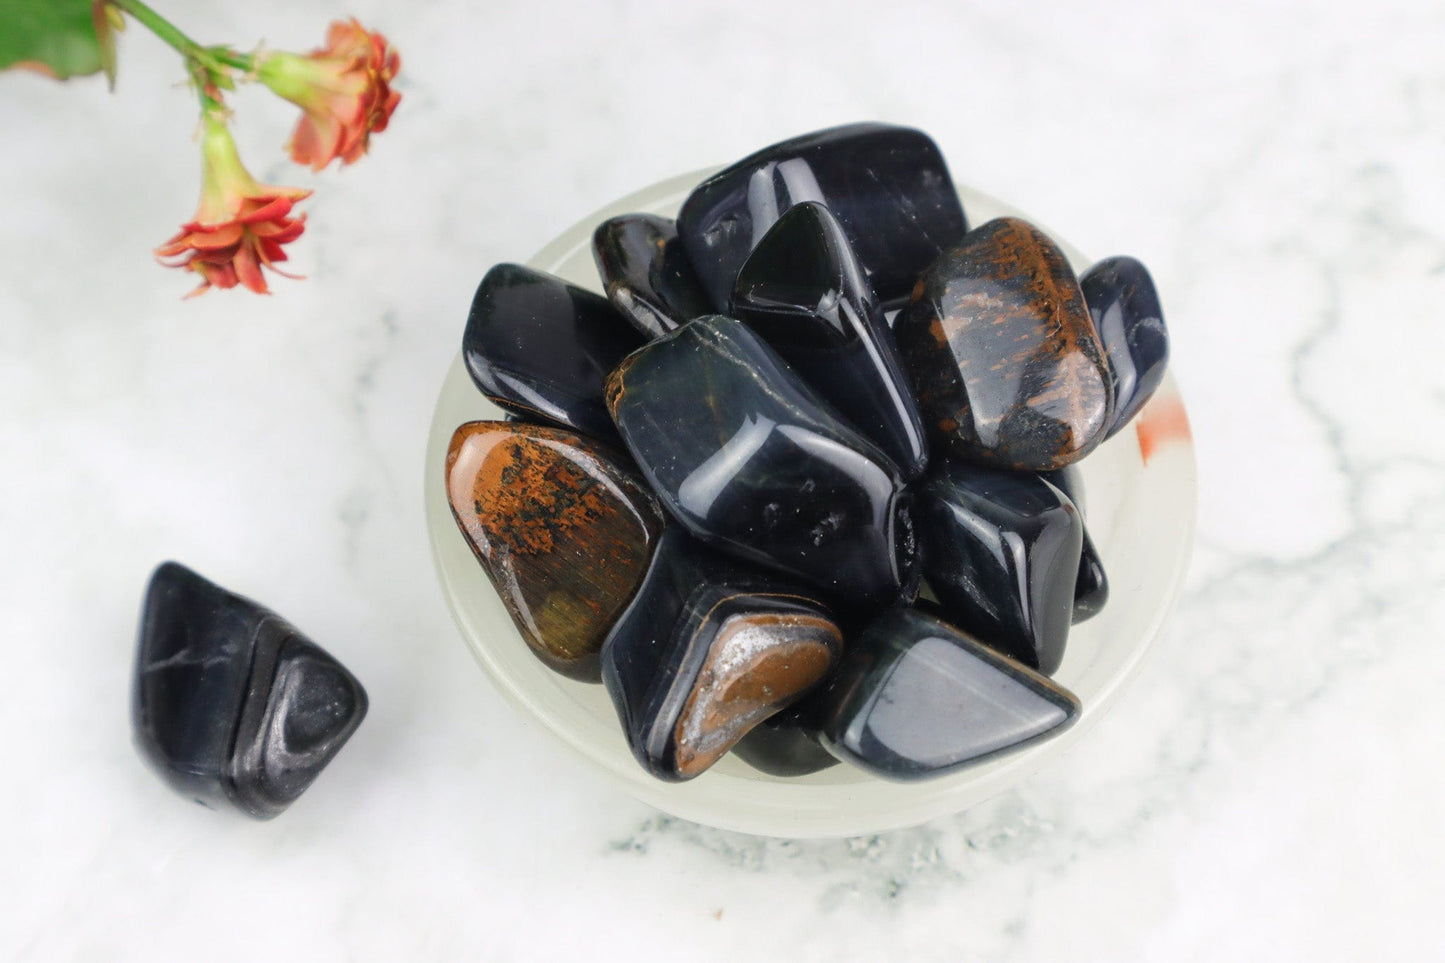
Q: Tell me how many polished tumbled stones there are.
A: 14